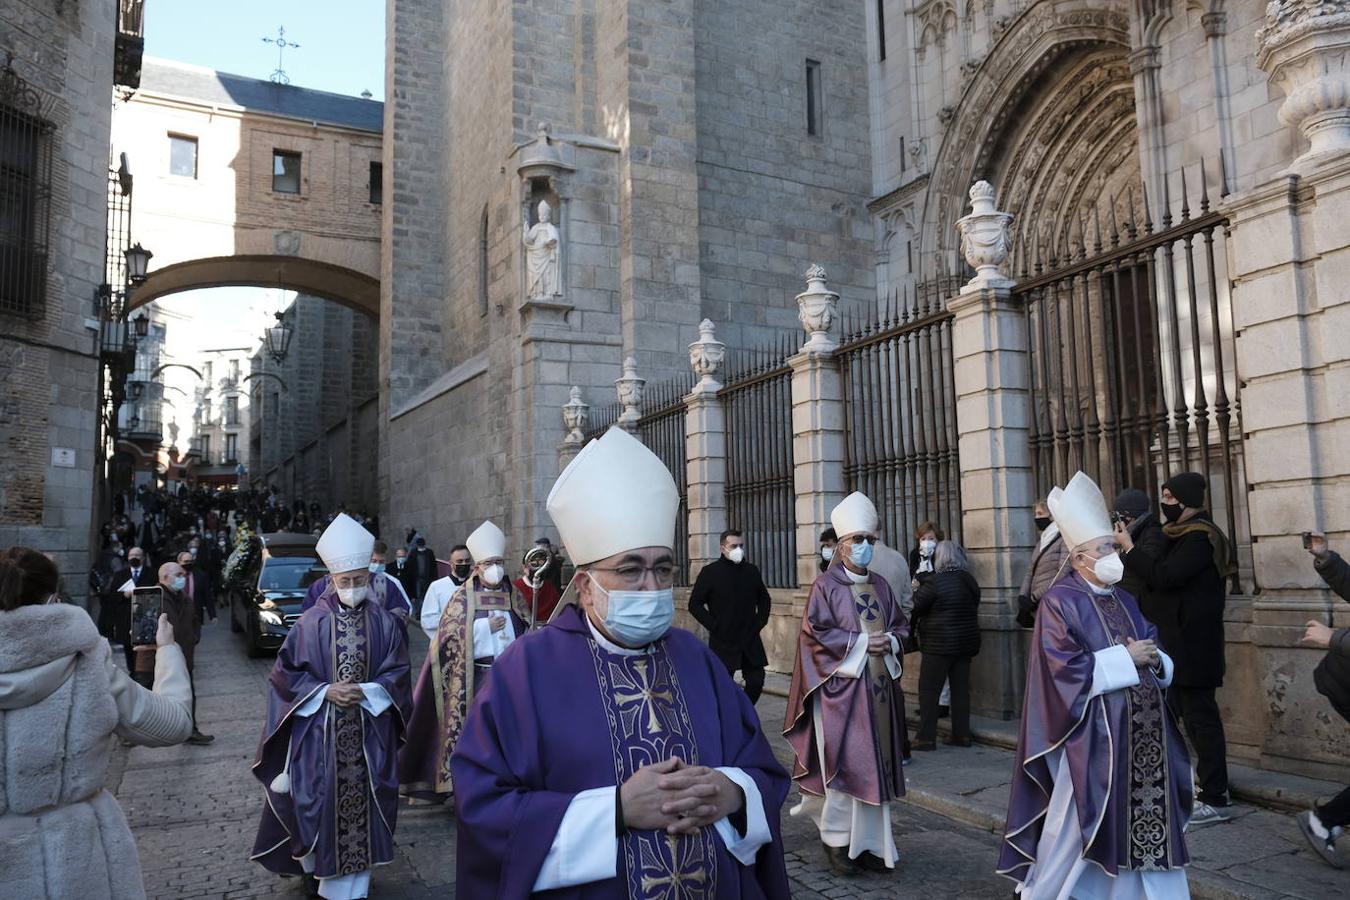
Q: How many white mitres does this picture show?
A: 5